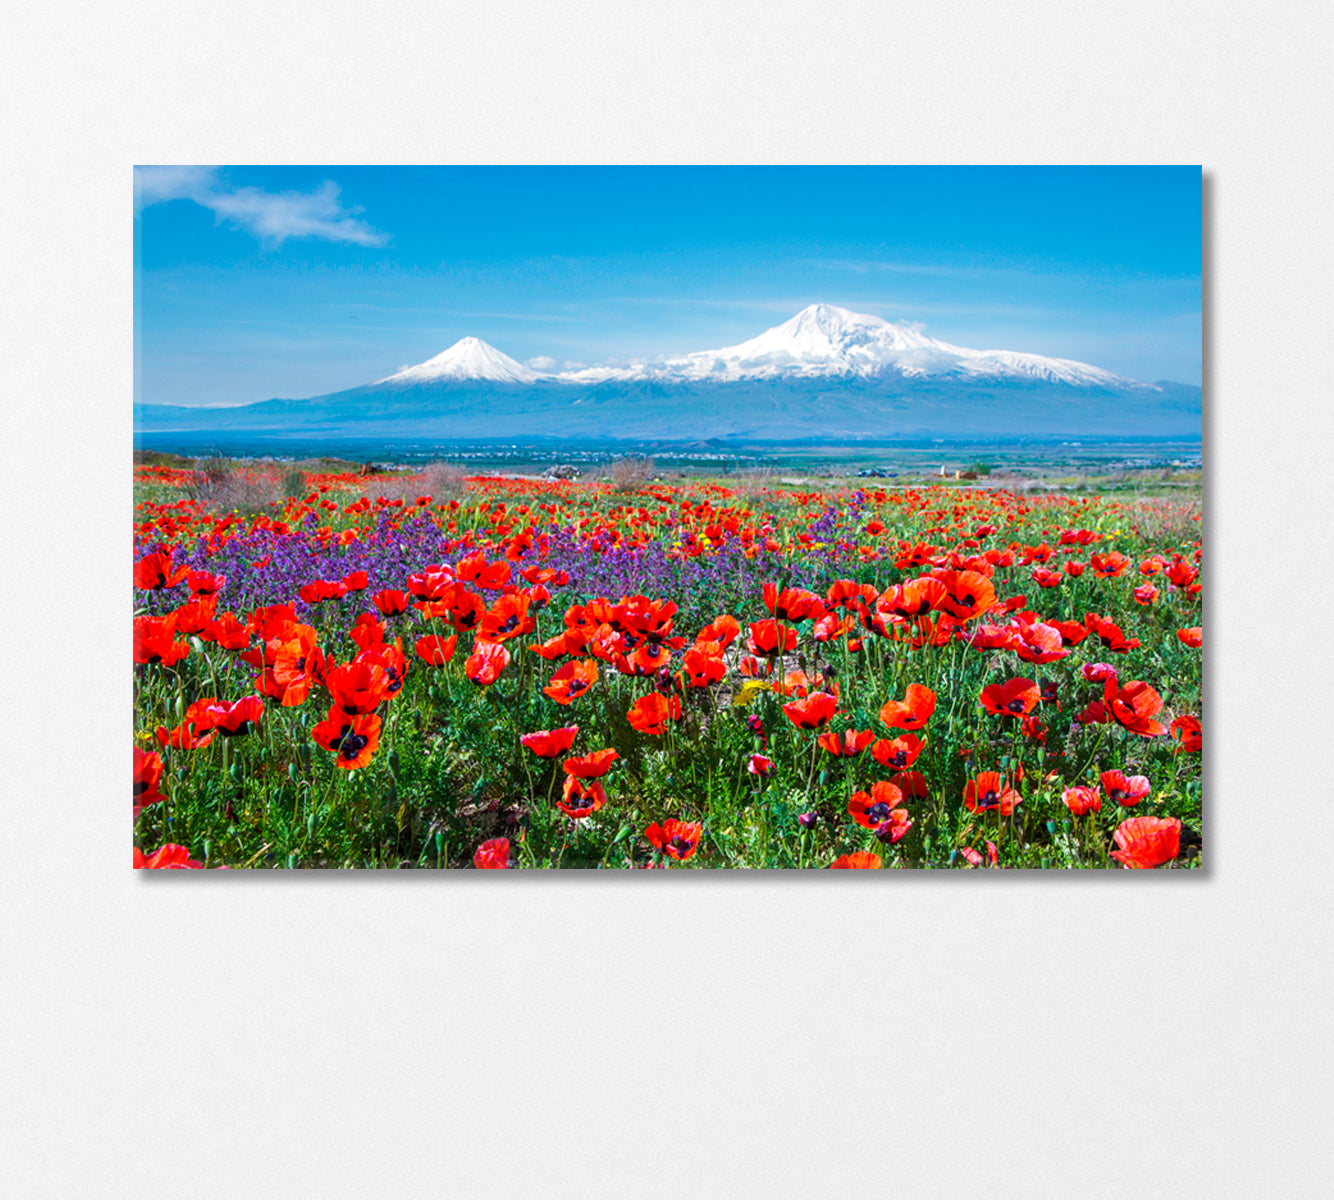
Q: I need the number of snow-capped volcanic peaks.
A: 2